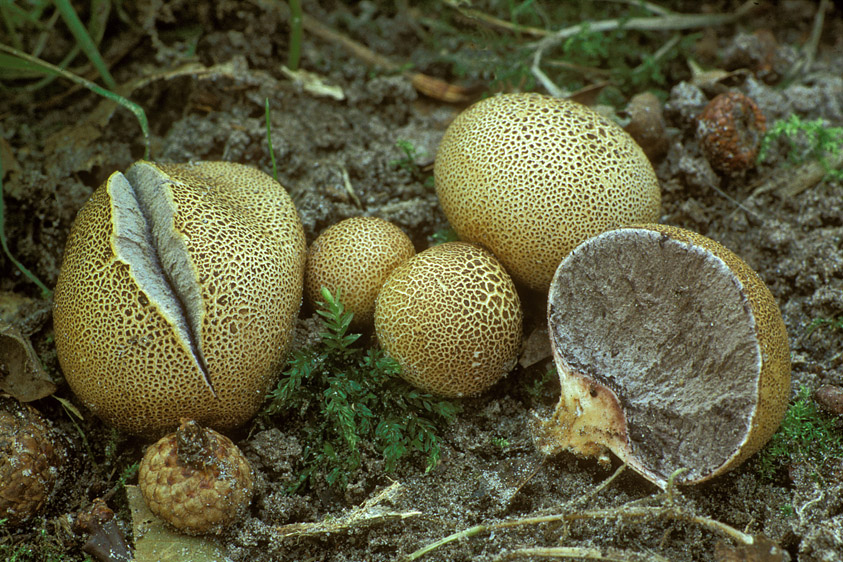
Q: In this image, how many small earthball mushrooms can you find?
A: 2